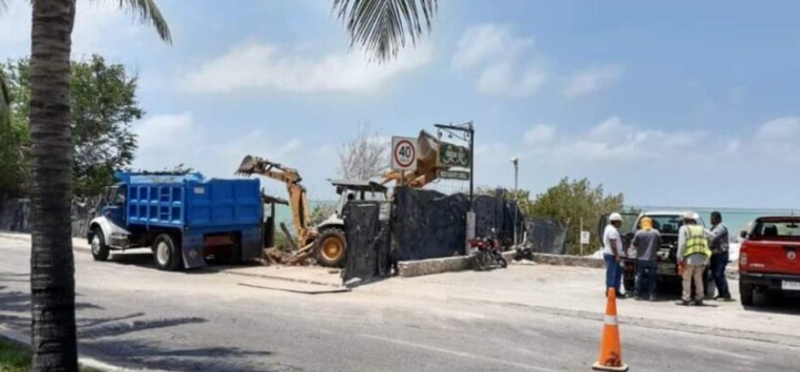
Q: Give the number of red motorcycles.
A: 1